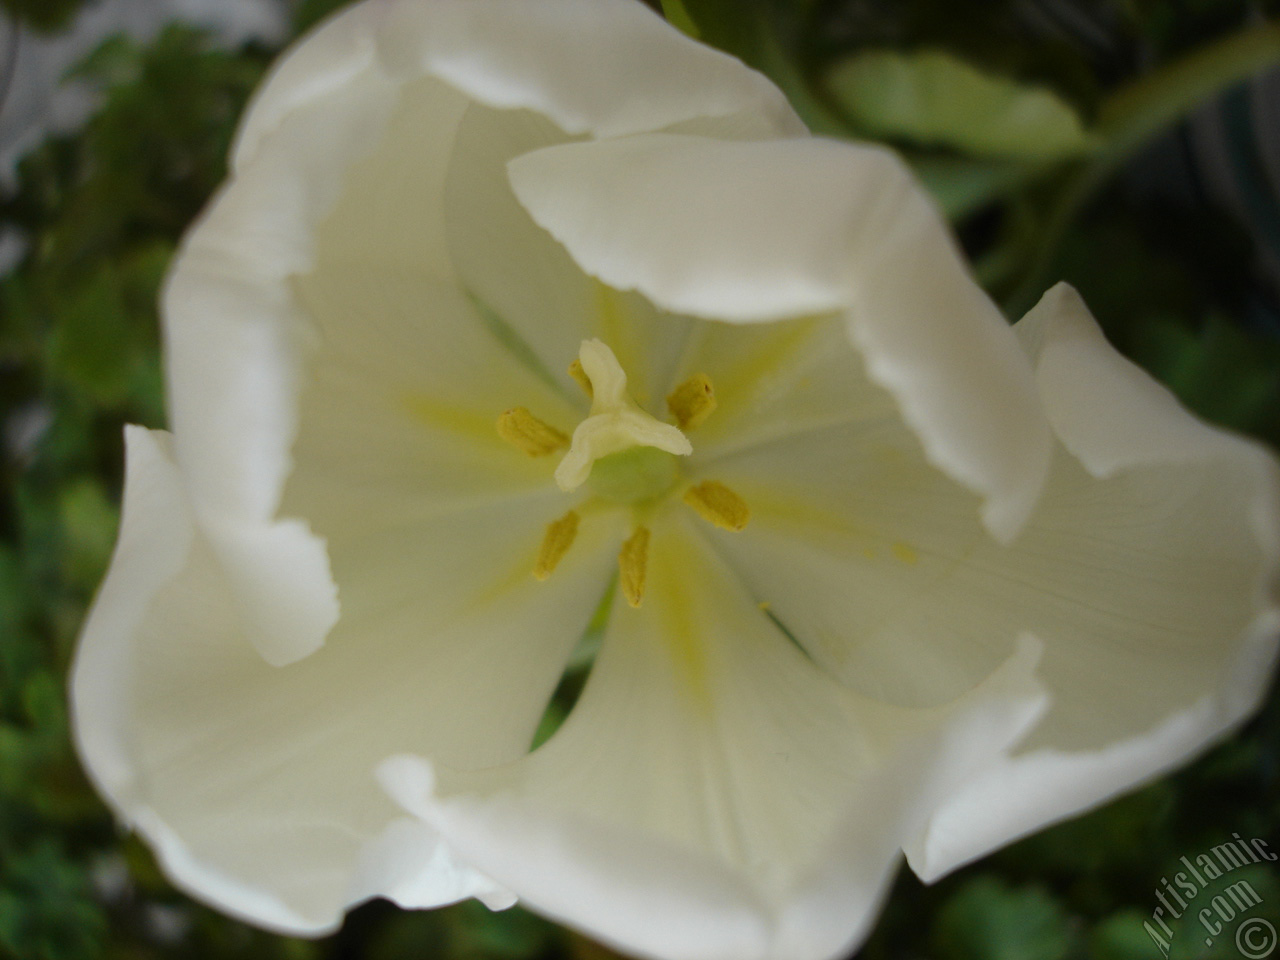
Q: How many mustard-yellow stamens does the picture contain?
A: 6